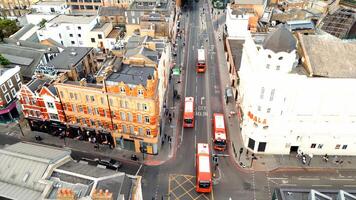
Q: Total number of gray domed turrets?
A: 1